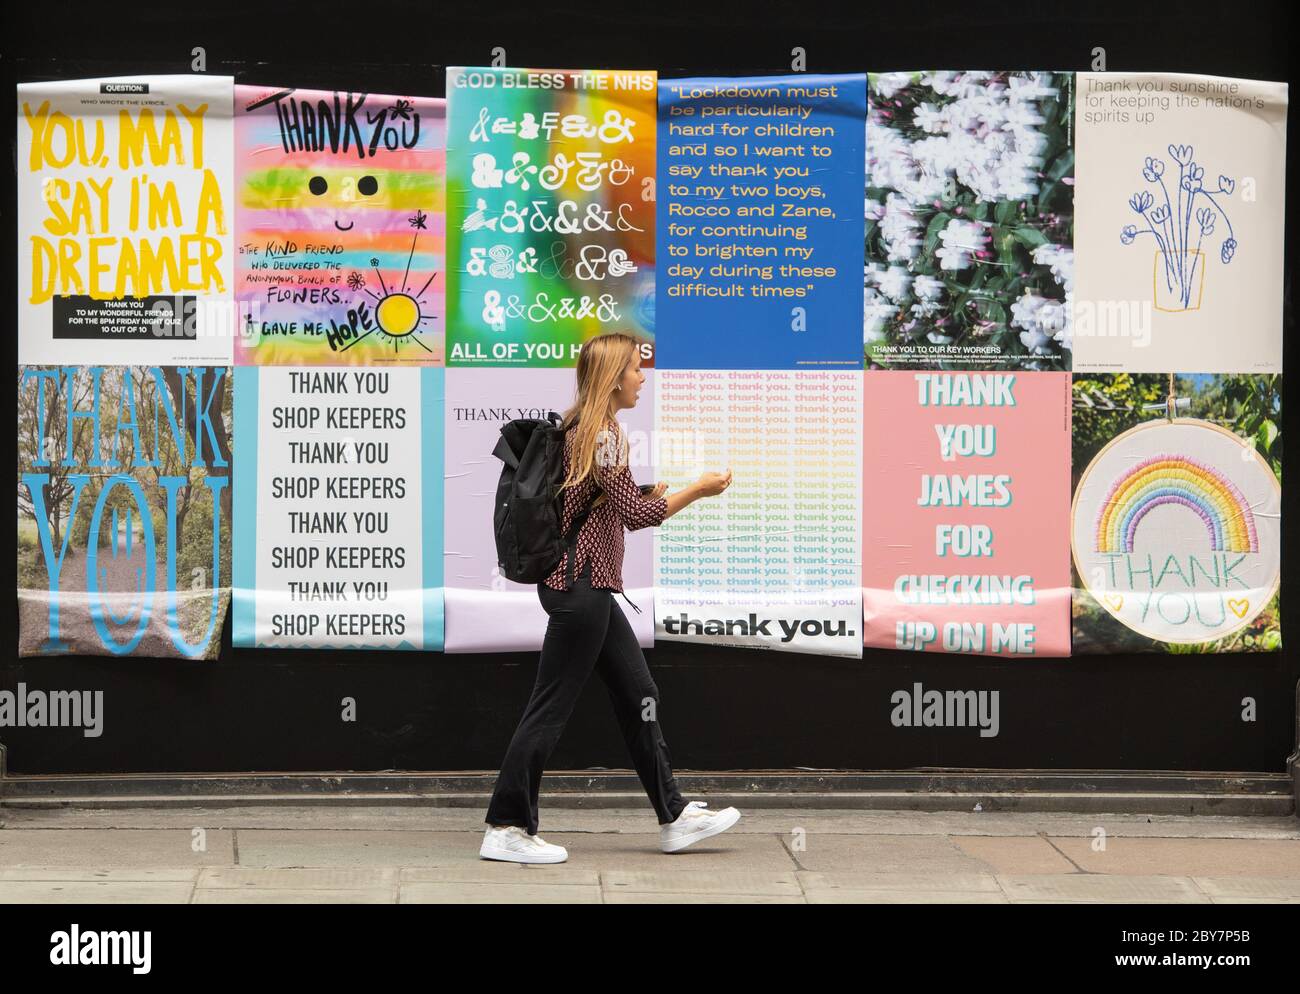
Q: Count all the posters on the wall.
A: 12